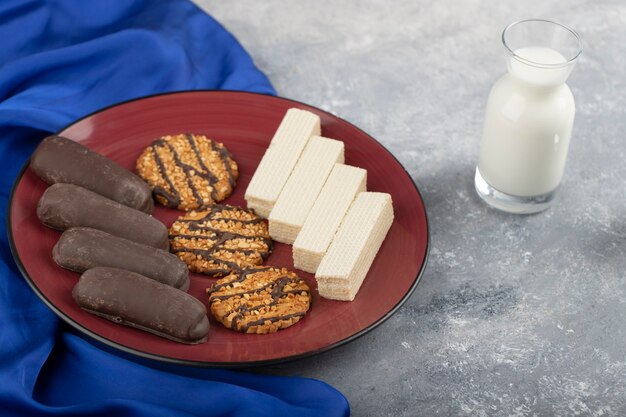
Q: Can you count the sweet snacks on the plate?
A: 11